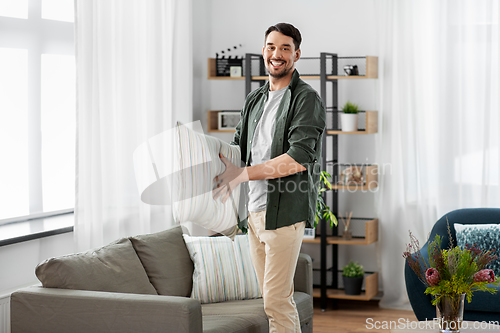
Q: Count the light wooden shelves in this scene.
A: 5